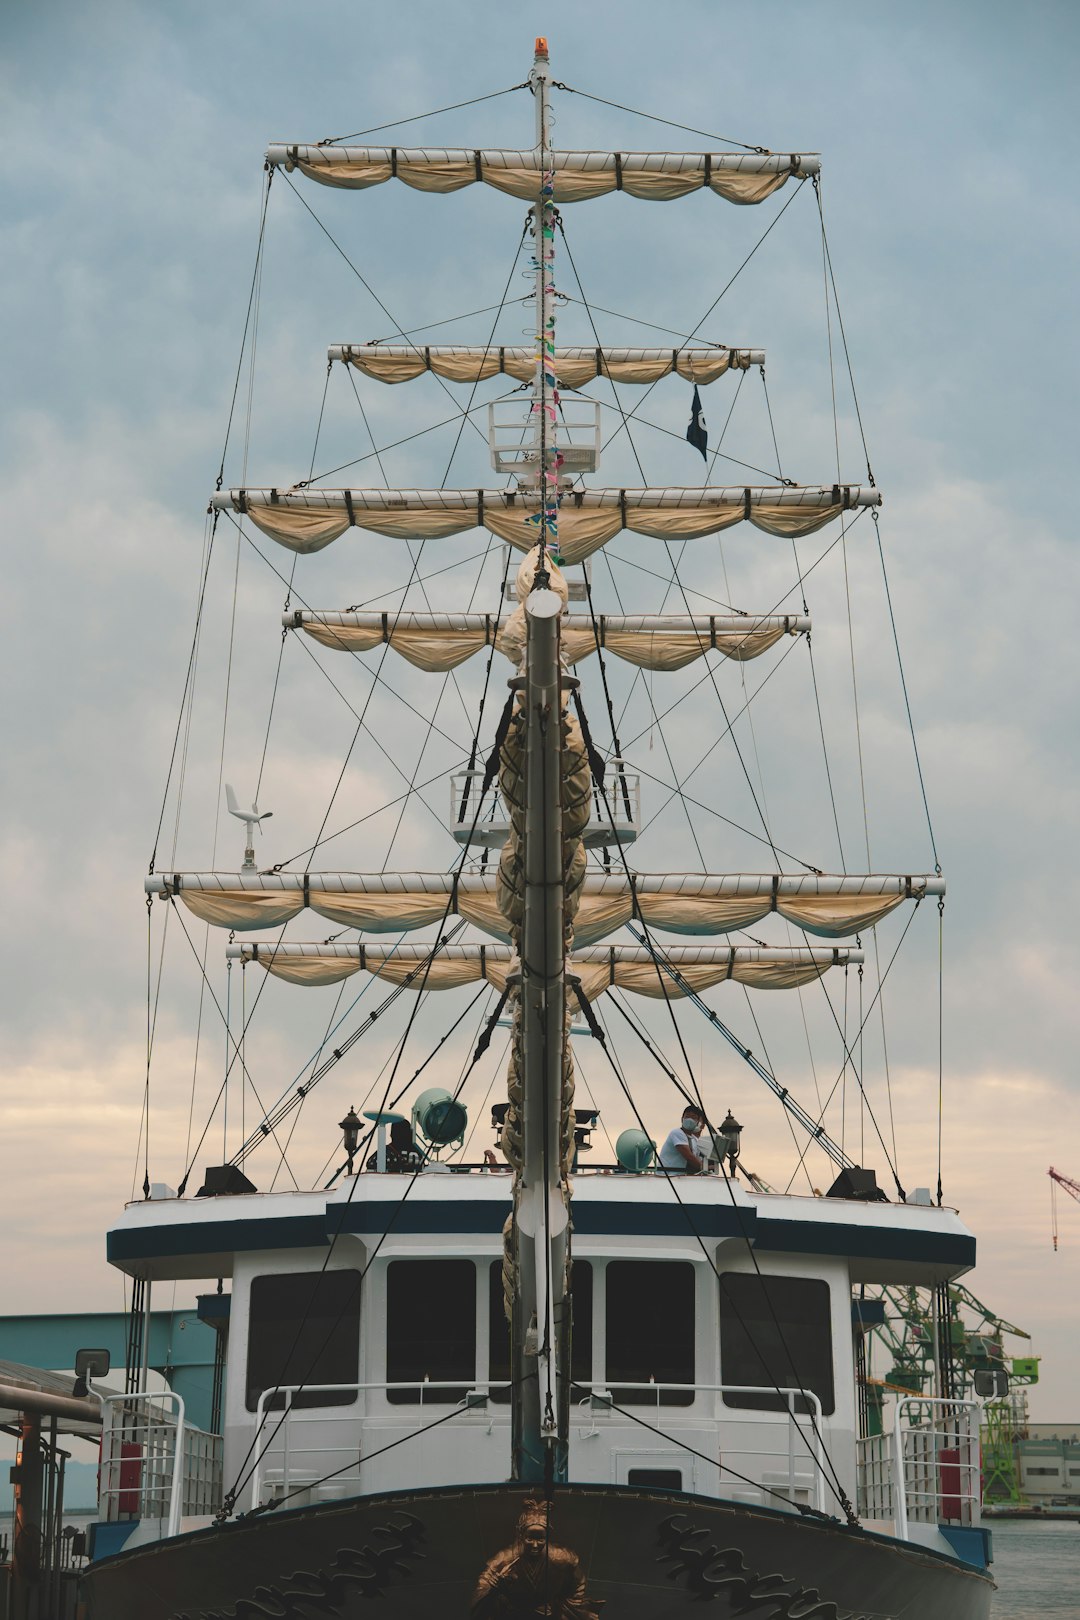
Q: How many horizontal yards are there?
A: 6